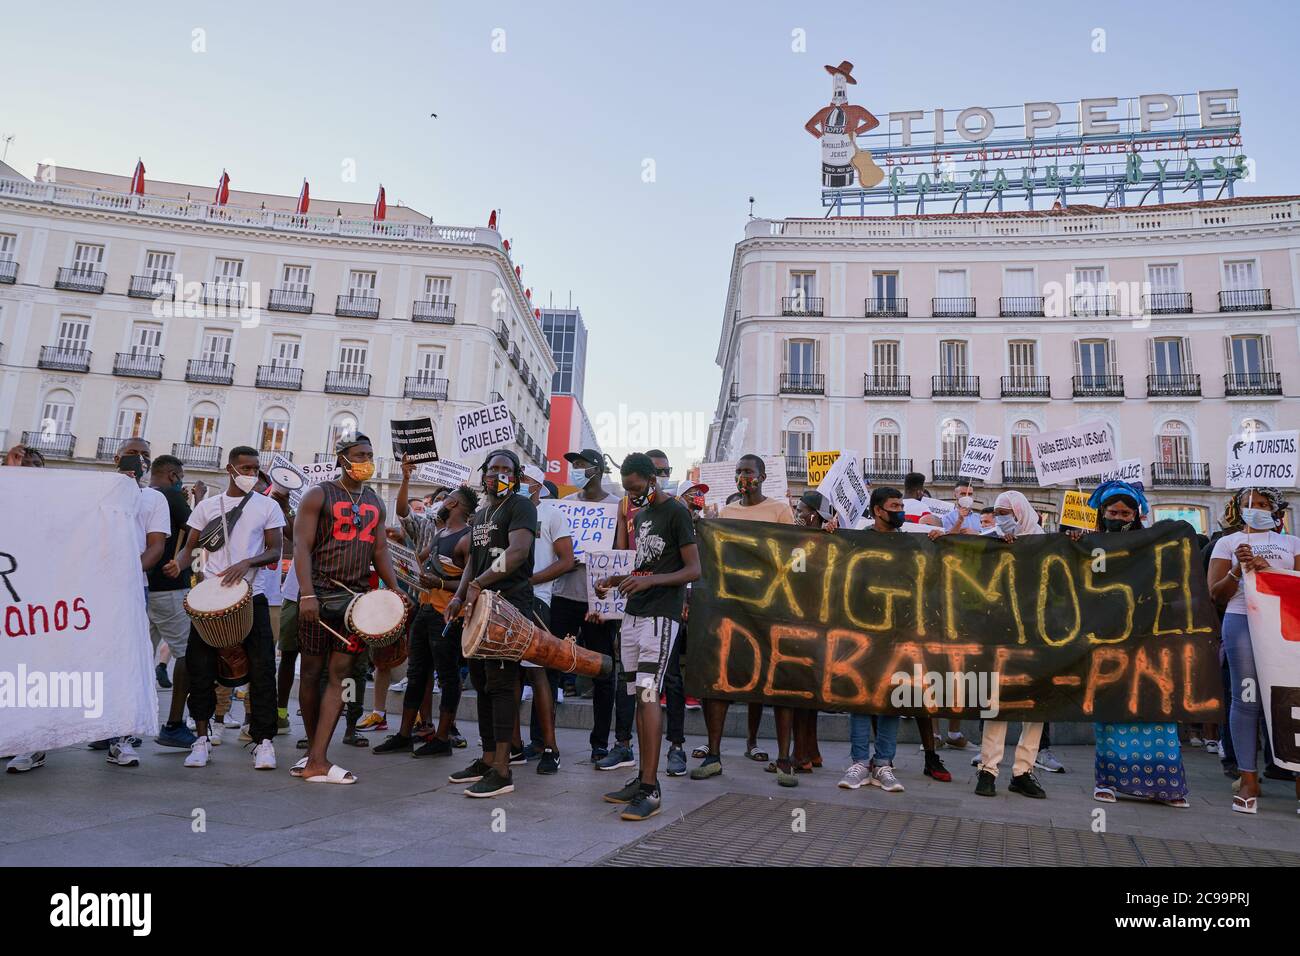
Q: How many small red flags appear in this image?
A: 9